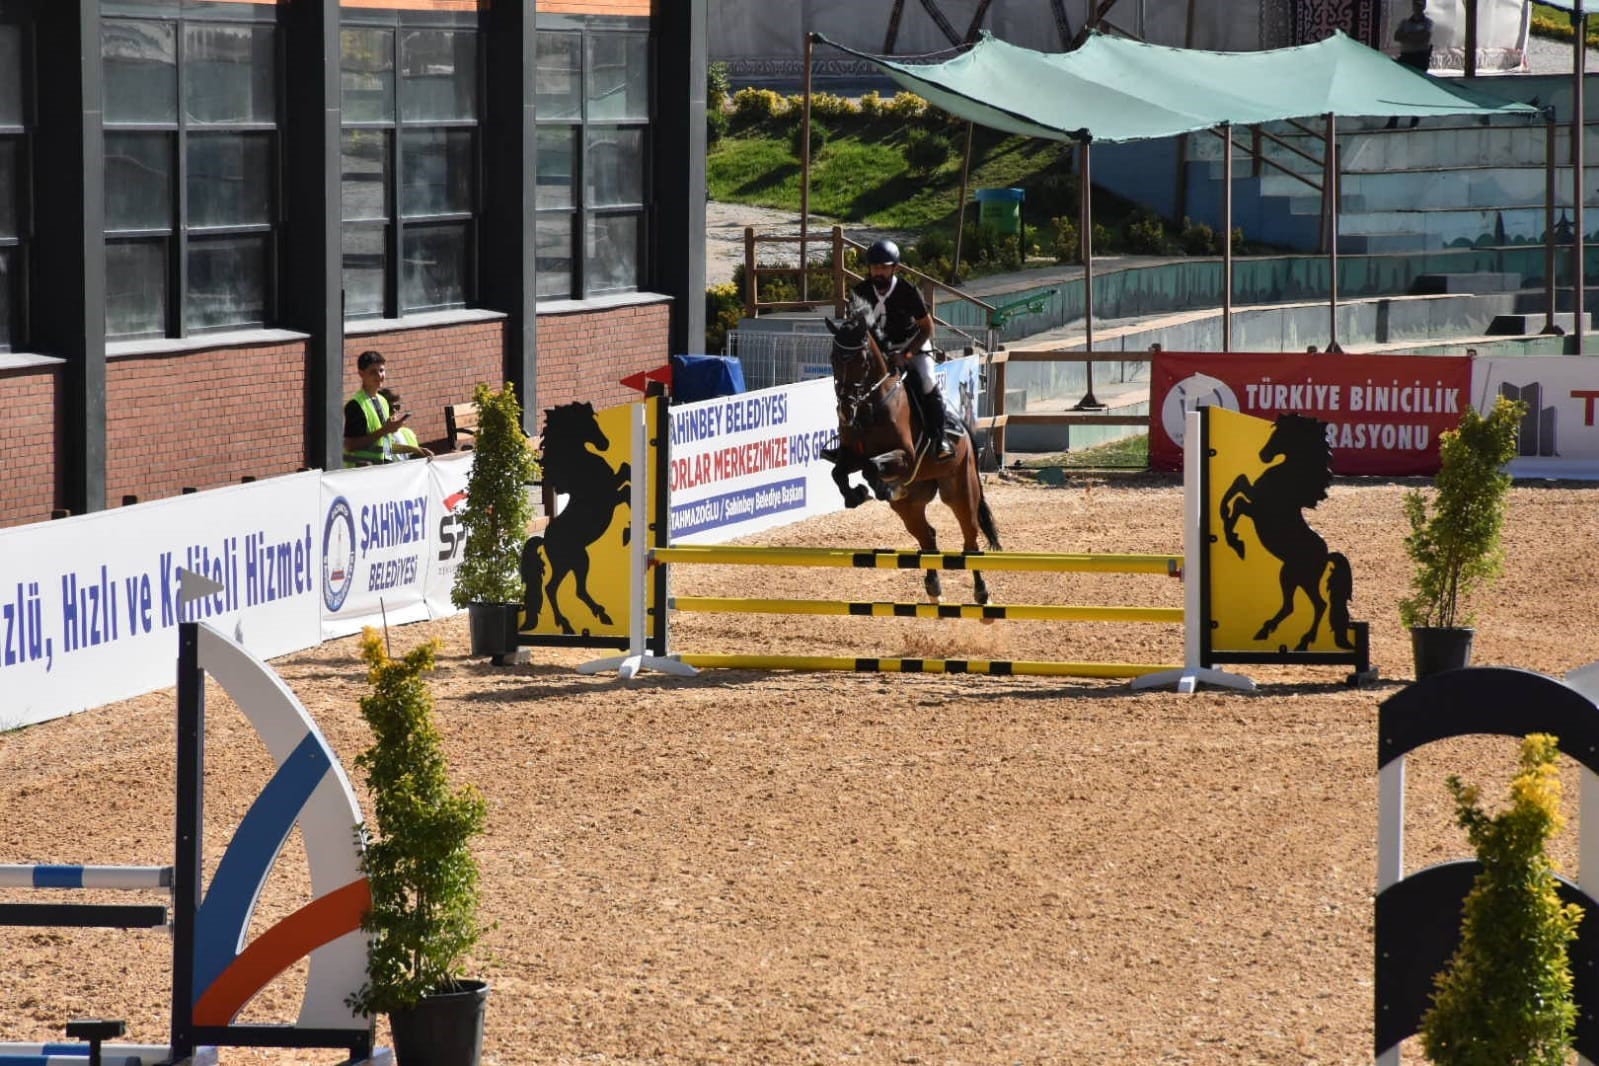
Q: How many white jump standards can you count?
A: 2